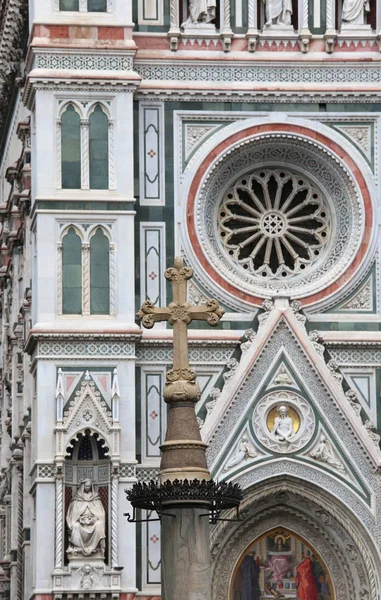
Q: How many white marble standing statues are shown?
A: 3